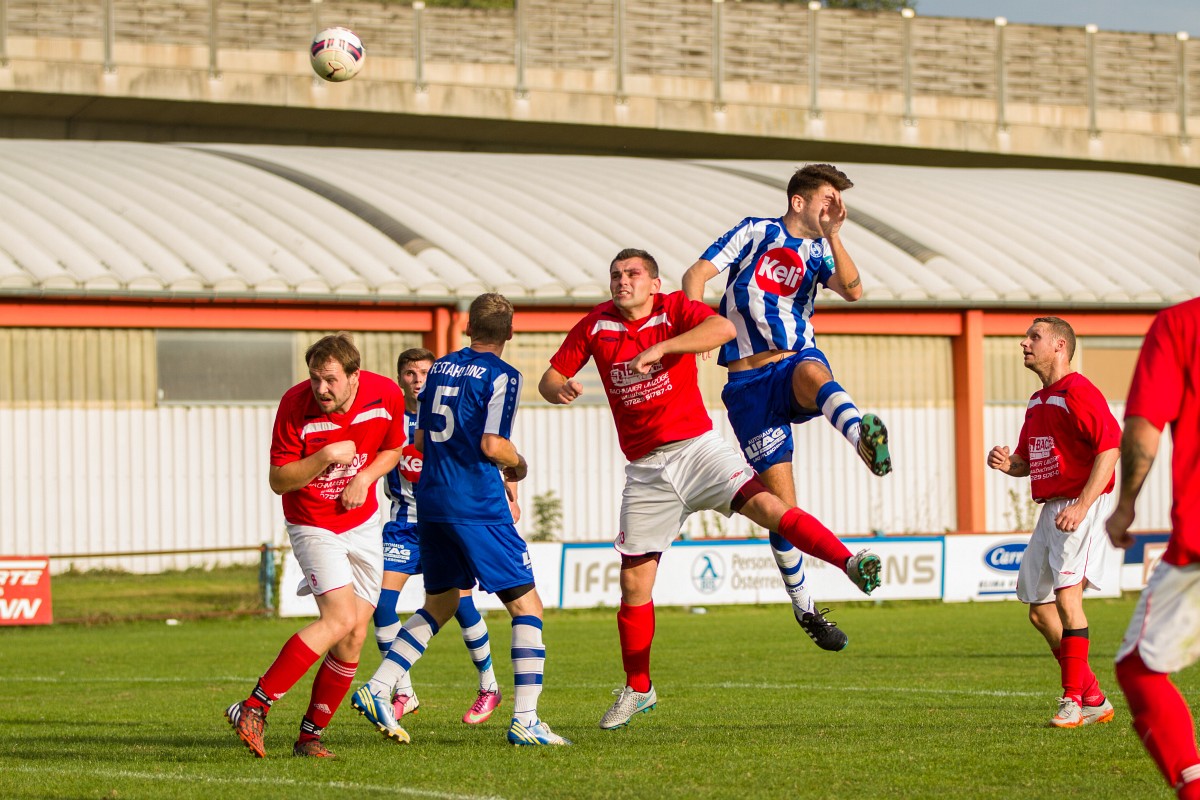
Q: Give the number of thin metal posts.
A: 13